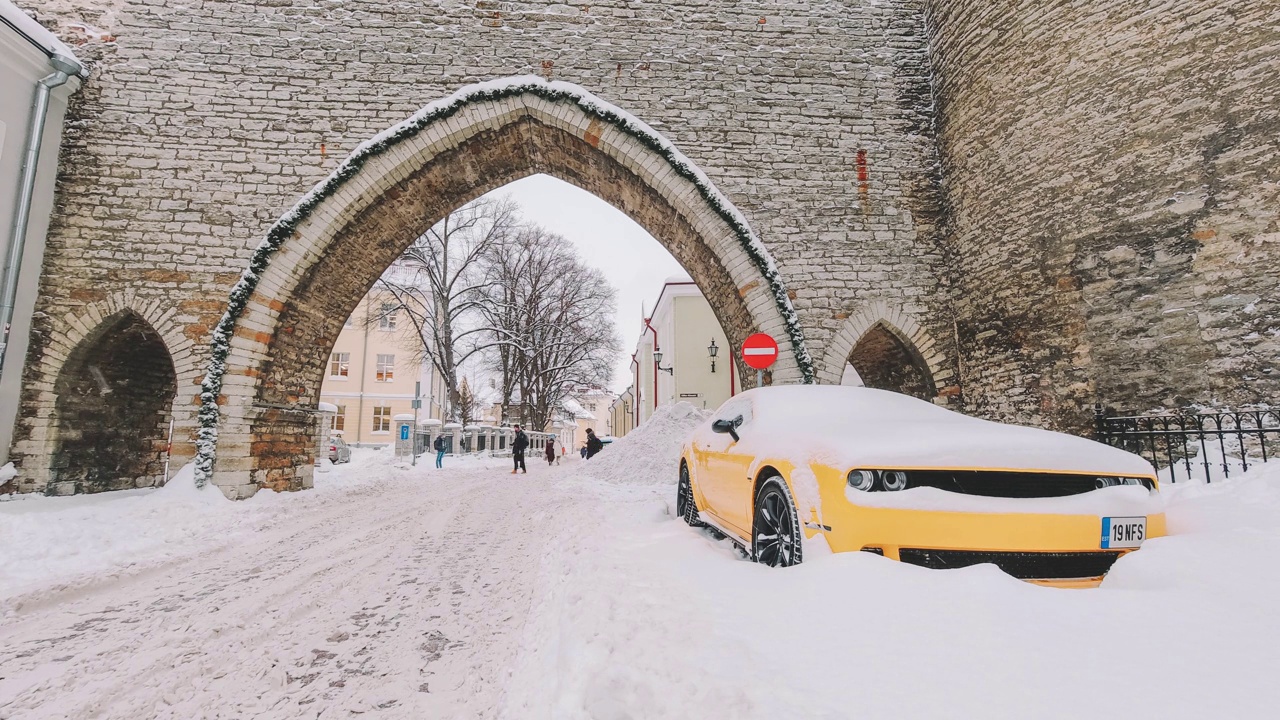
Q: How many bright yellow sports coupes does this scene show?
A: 1